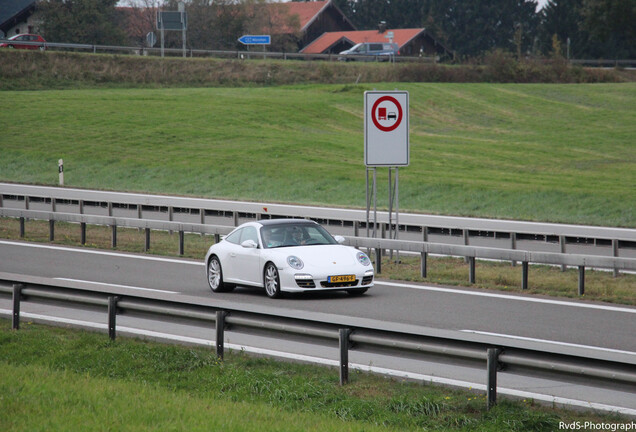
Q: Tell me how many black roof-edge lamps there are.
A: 0